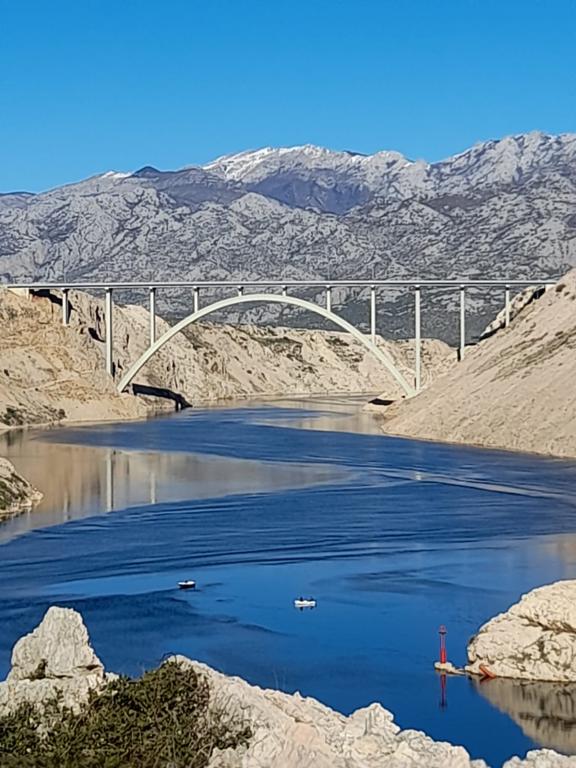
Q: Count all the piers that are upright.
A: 11